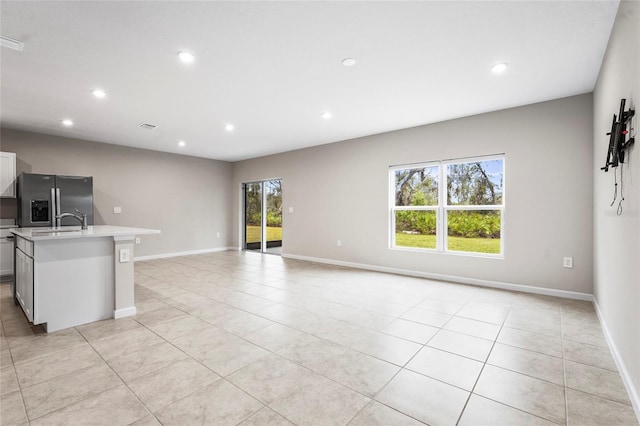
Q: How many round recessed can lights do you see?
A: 7